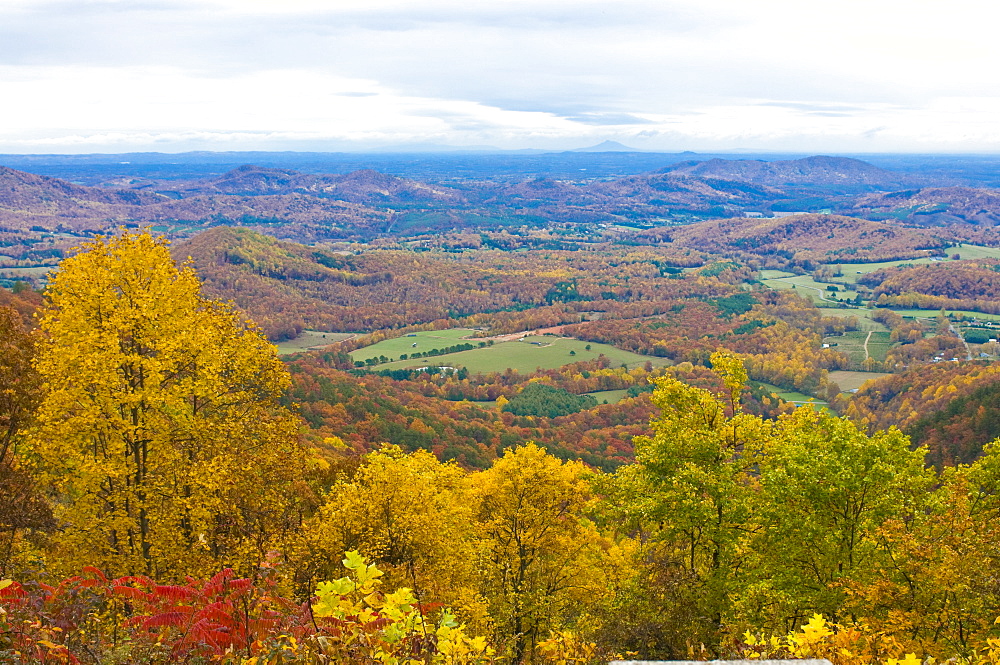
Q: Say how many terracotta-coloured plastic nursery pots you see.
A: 0